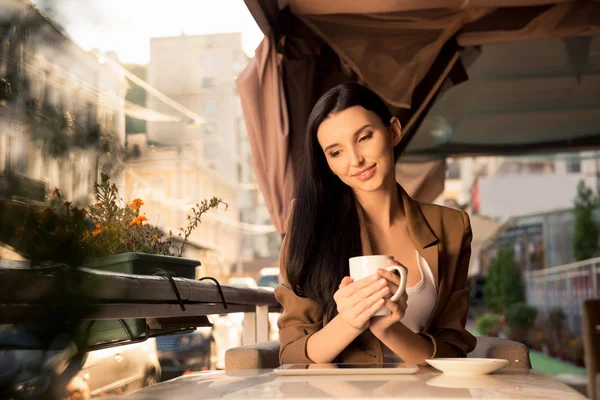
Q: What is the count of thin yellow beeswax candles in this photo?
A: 0